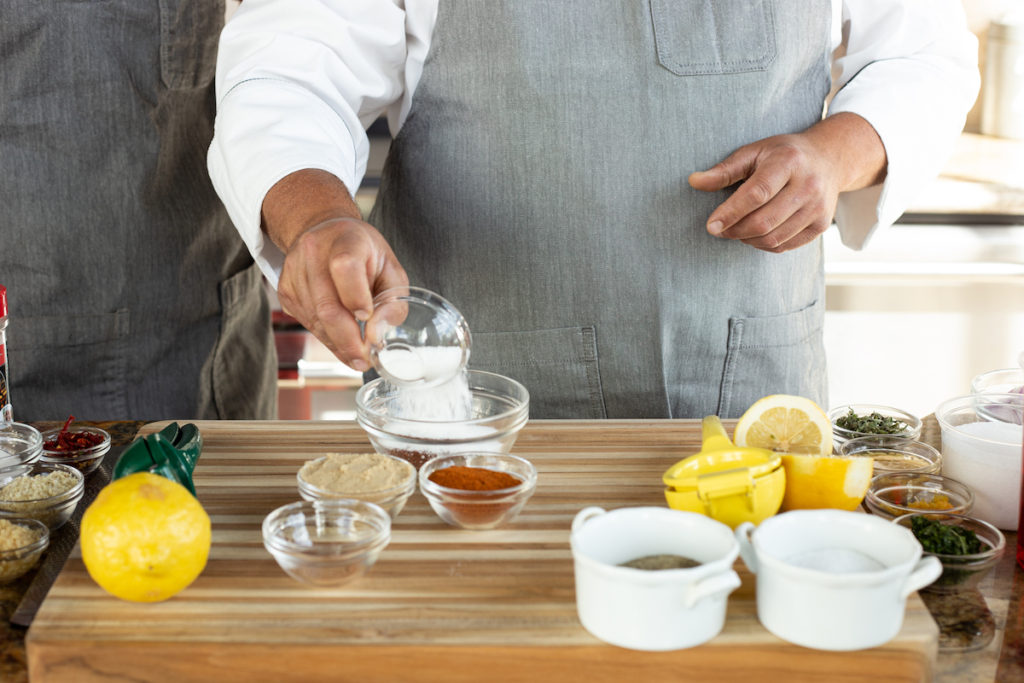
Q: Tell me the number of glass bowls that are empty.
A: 1